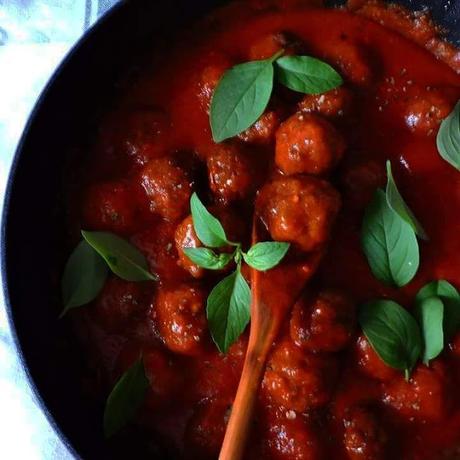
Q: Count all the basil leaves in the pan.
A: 15